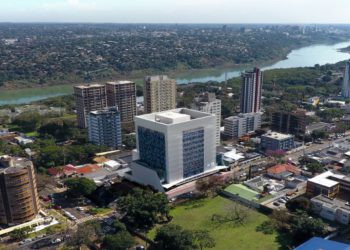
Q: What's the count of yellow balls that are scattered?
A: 0